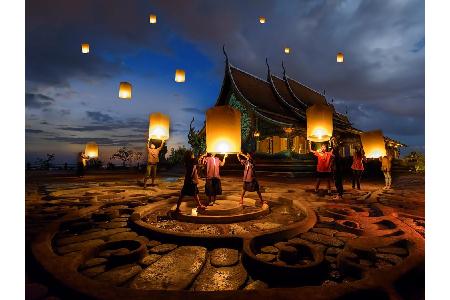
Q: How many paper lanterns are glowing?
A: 12